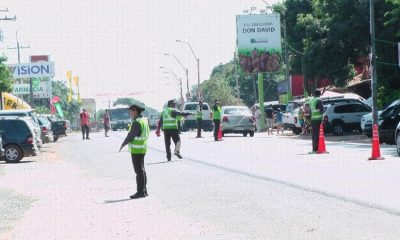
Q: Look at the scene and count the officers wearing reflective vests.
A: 5